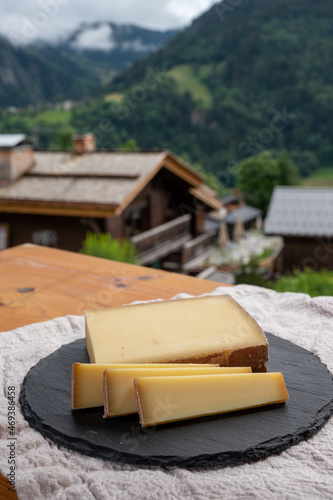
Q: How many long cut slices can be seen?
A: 3